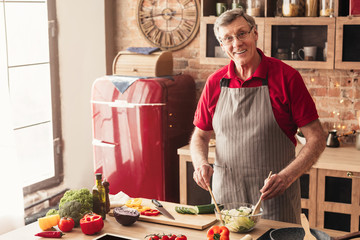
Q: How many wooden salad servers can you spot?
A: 2